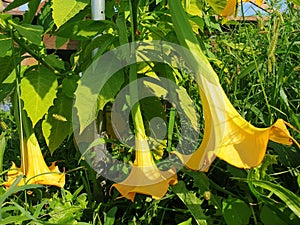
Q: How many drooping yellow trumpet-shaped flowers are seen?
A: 3